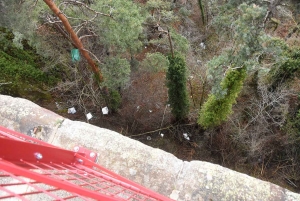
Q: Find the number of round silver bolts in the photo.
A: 4